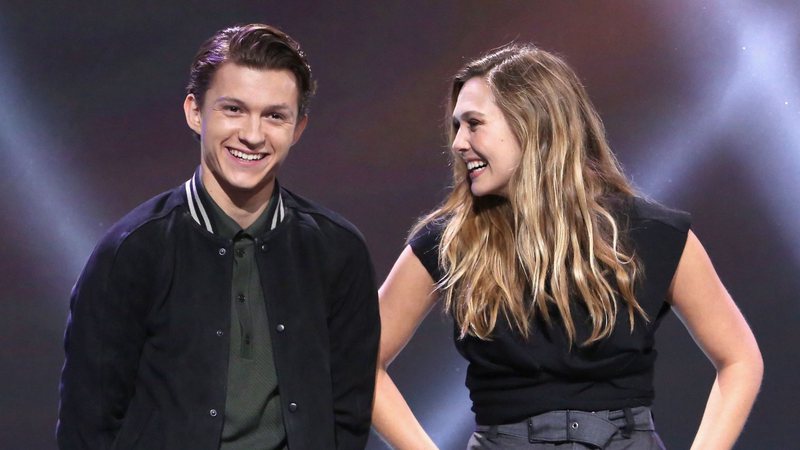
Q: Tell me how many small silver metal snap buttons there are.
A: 6